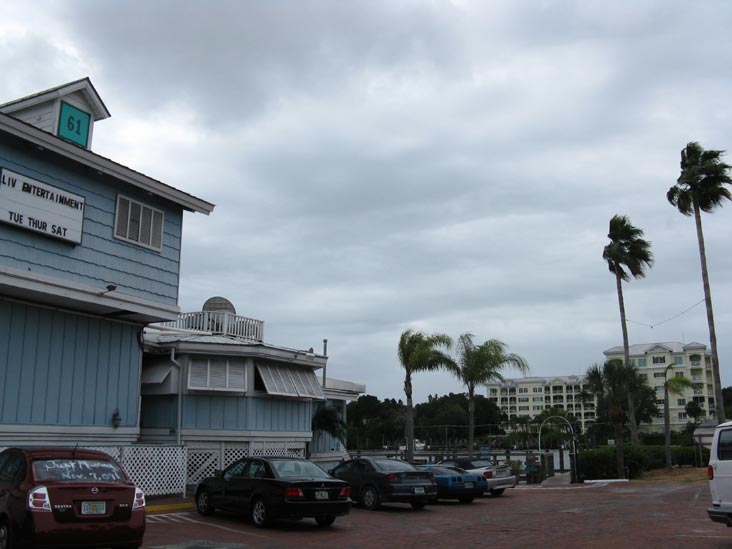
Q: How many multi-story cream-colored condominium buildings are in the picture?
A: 2